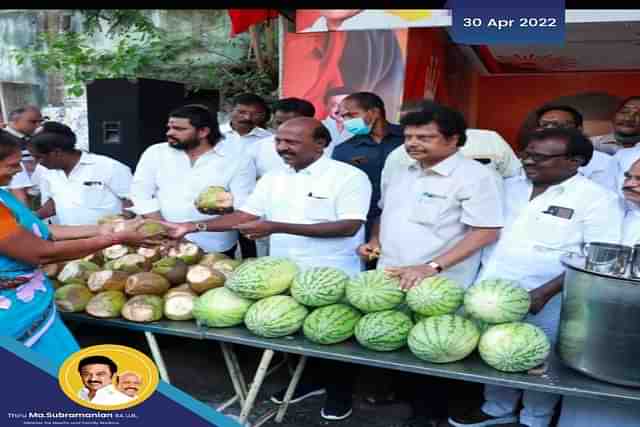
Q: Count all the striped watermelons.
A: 11